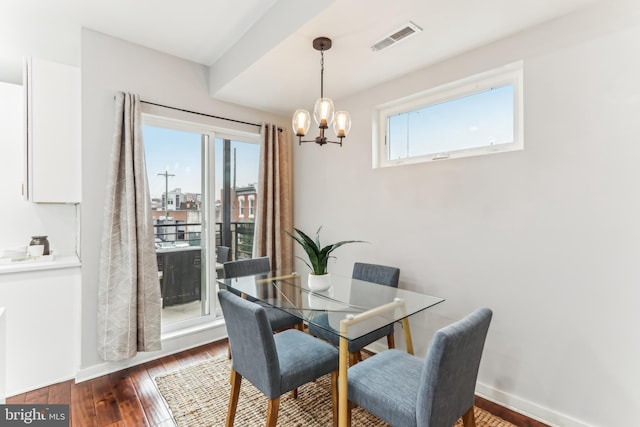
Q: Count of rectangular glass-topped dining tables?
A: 1